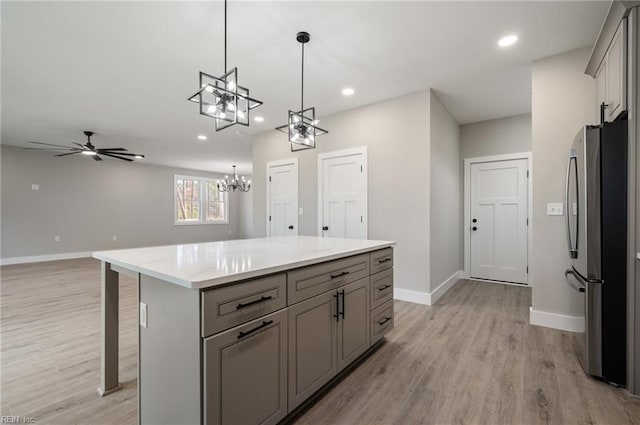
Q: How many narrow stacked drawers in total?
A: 3